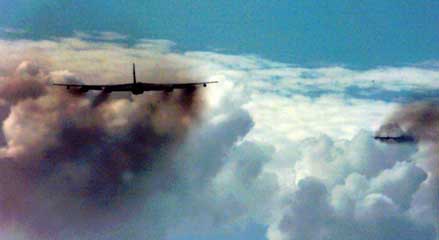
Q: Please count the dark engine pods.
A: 4